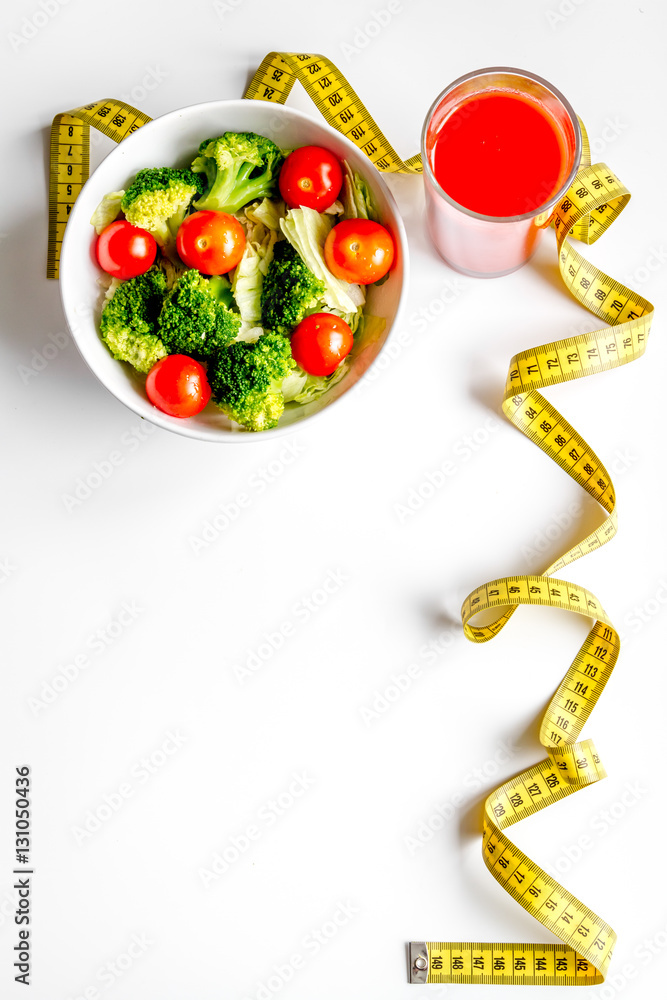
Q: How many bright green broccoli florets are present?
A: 6